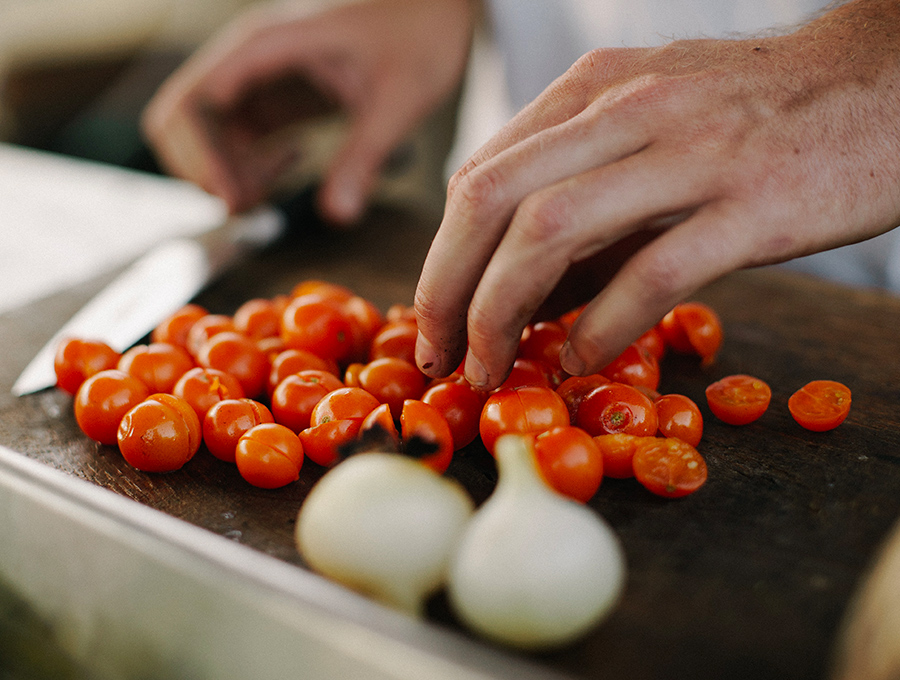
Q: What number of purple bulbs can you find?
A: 0